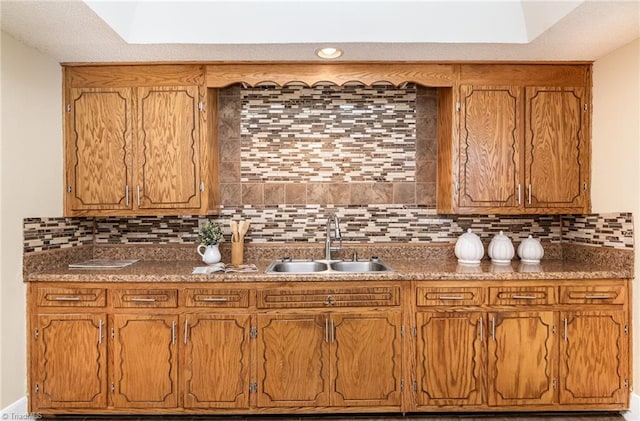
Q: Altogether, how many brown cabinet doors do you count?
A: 12